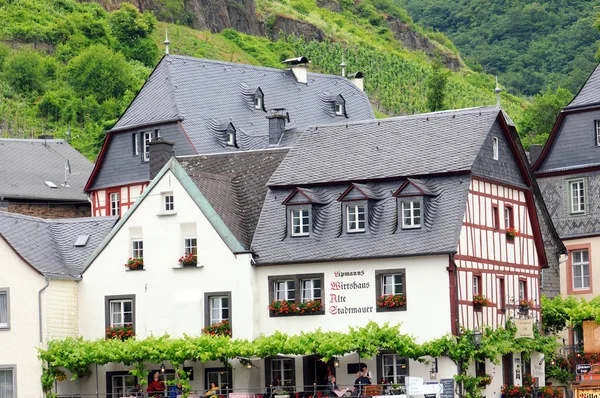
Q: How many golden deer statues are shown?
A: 0